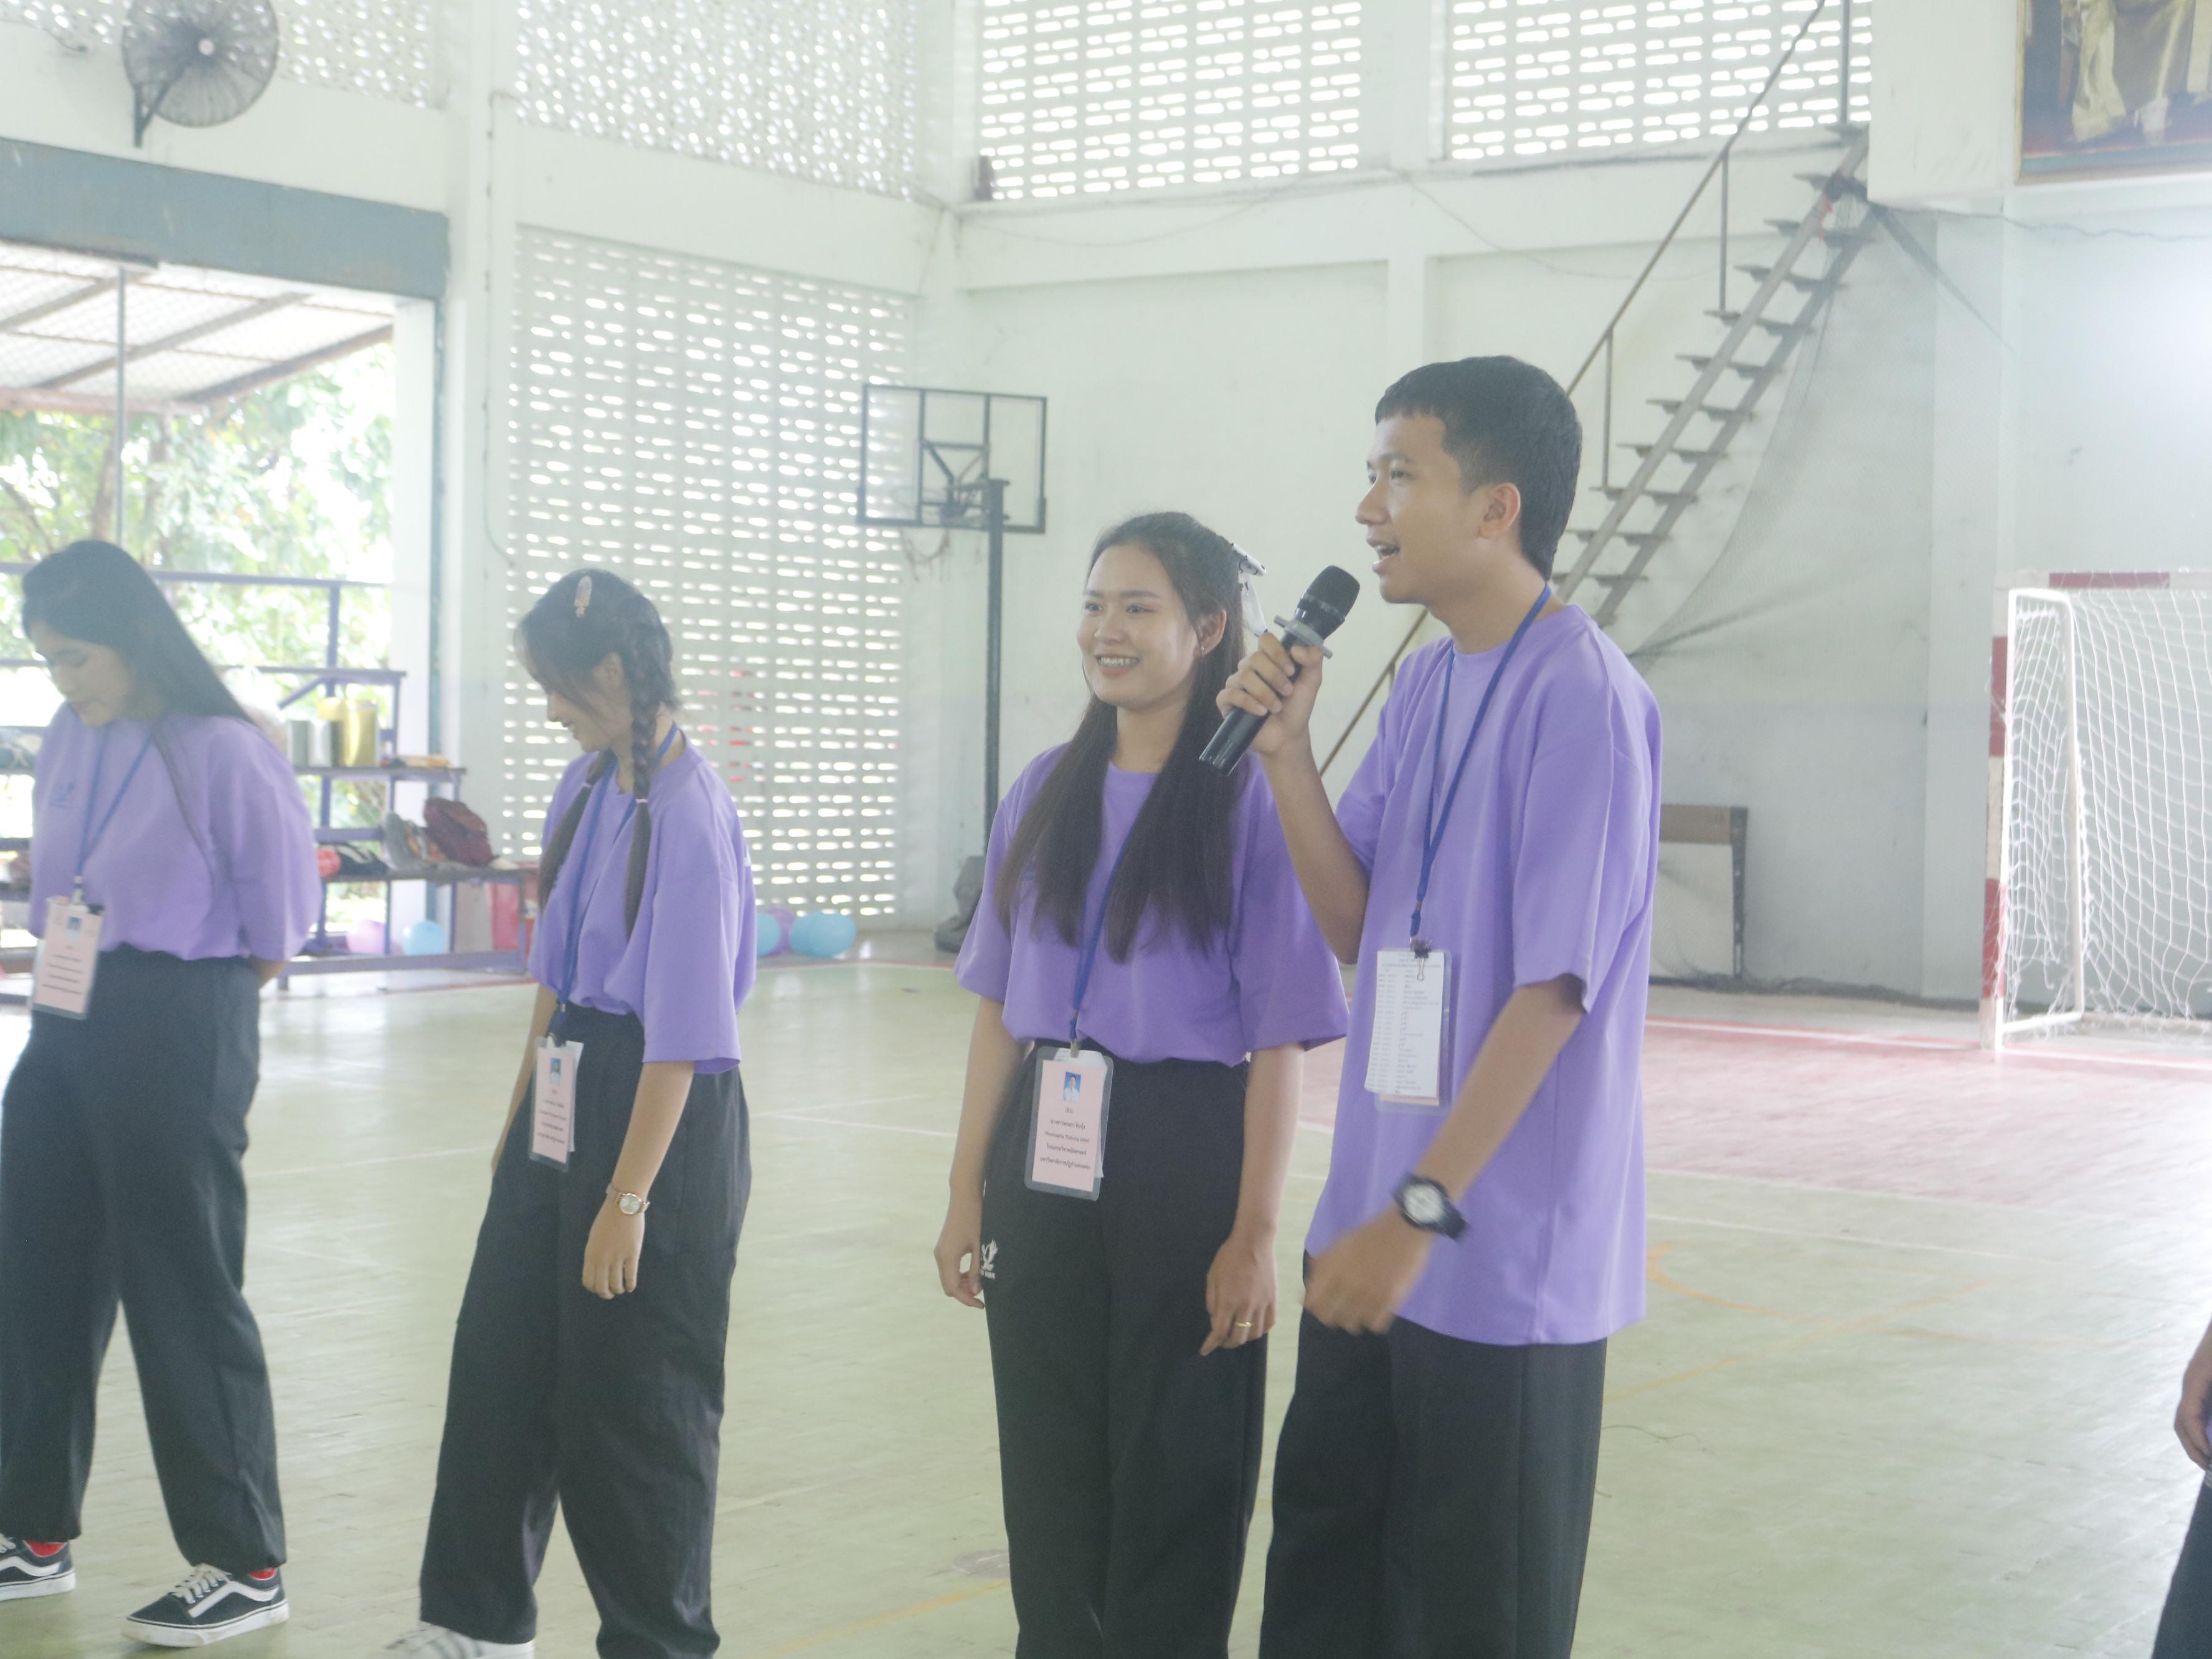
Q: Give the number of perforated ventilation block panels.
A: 5